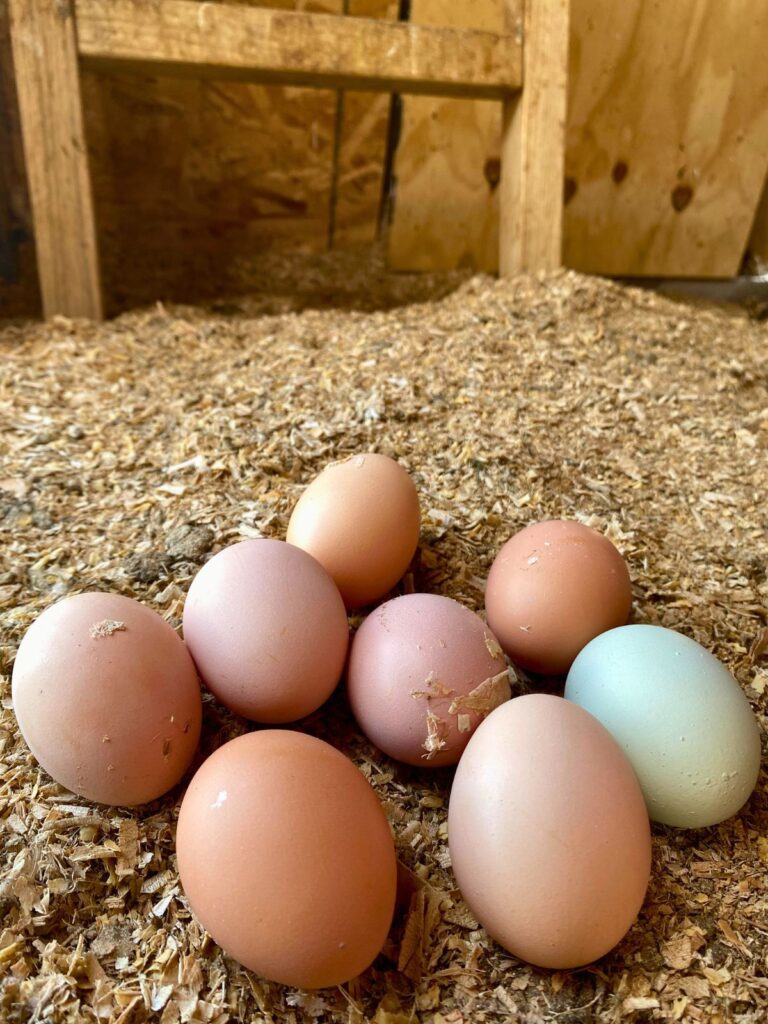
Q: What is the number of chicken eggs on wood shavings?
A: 8